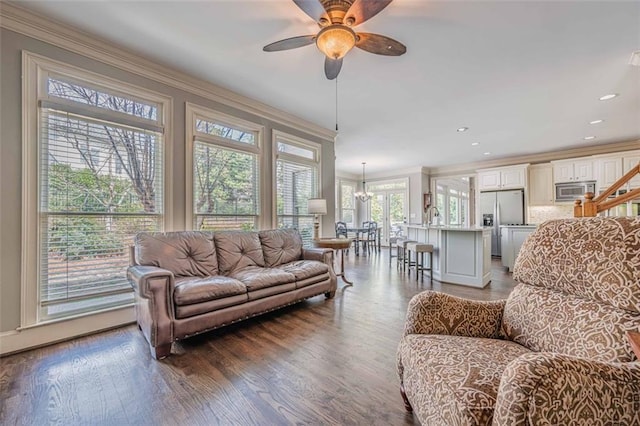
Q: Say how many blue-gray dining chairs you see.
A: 3